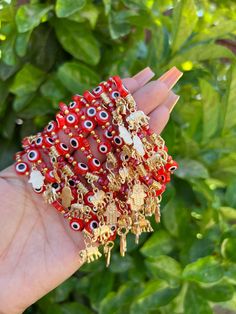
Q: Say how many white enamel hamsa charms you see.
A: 3